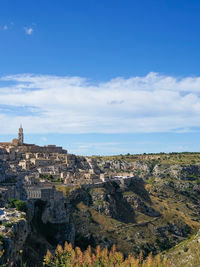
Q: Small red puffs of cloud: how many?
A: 0